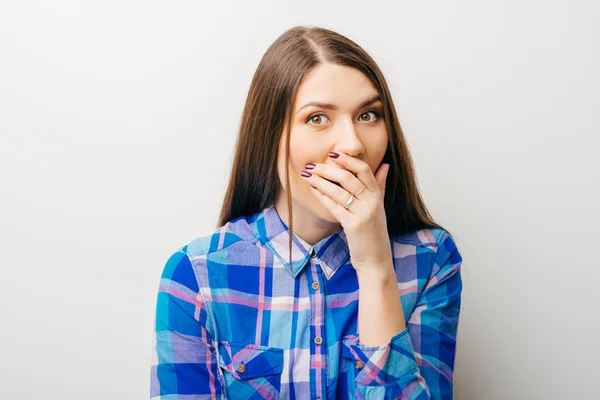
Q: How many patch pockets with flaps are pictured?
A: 2